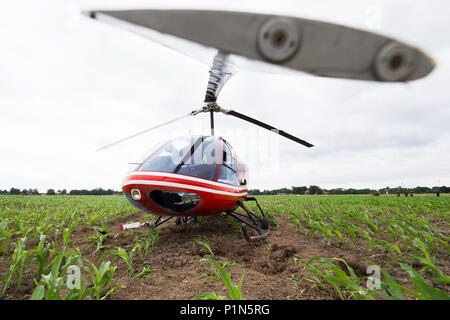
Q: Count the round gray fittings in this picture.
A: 2